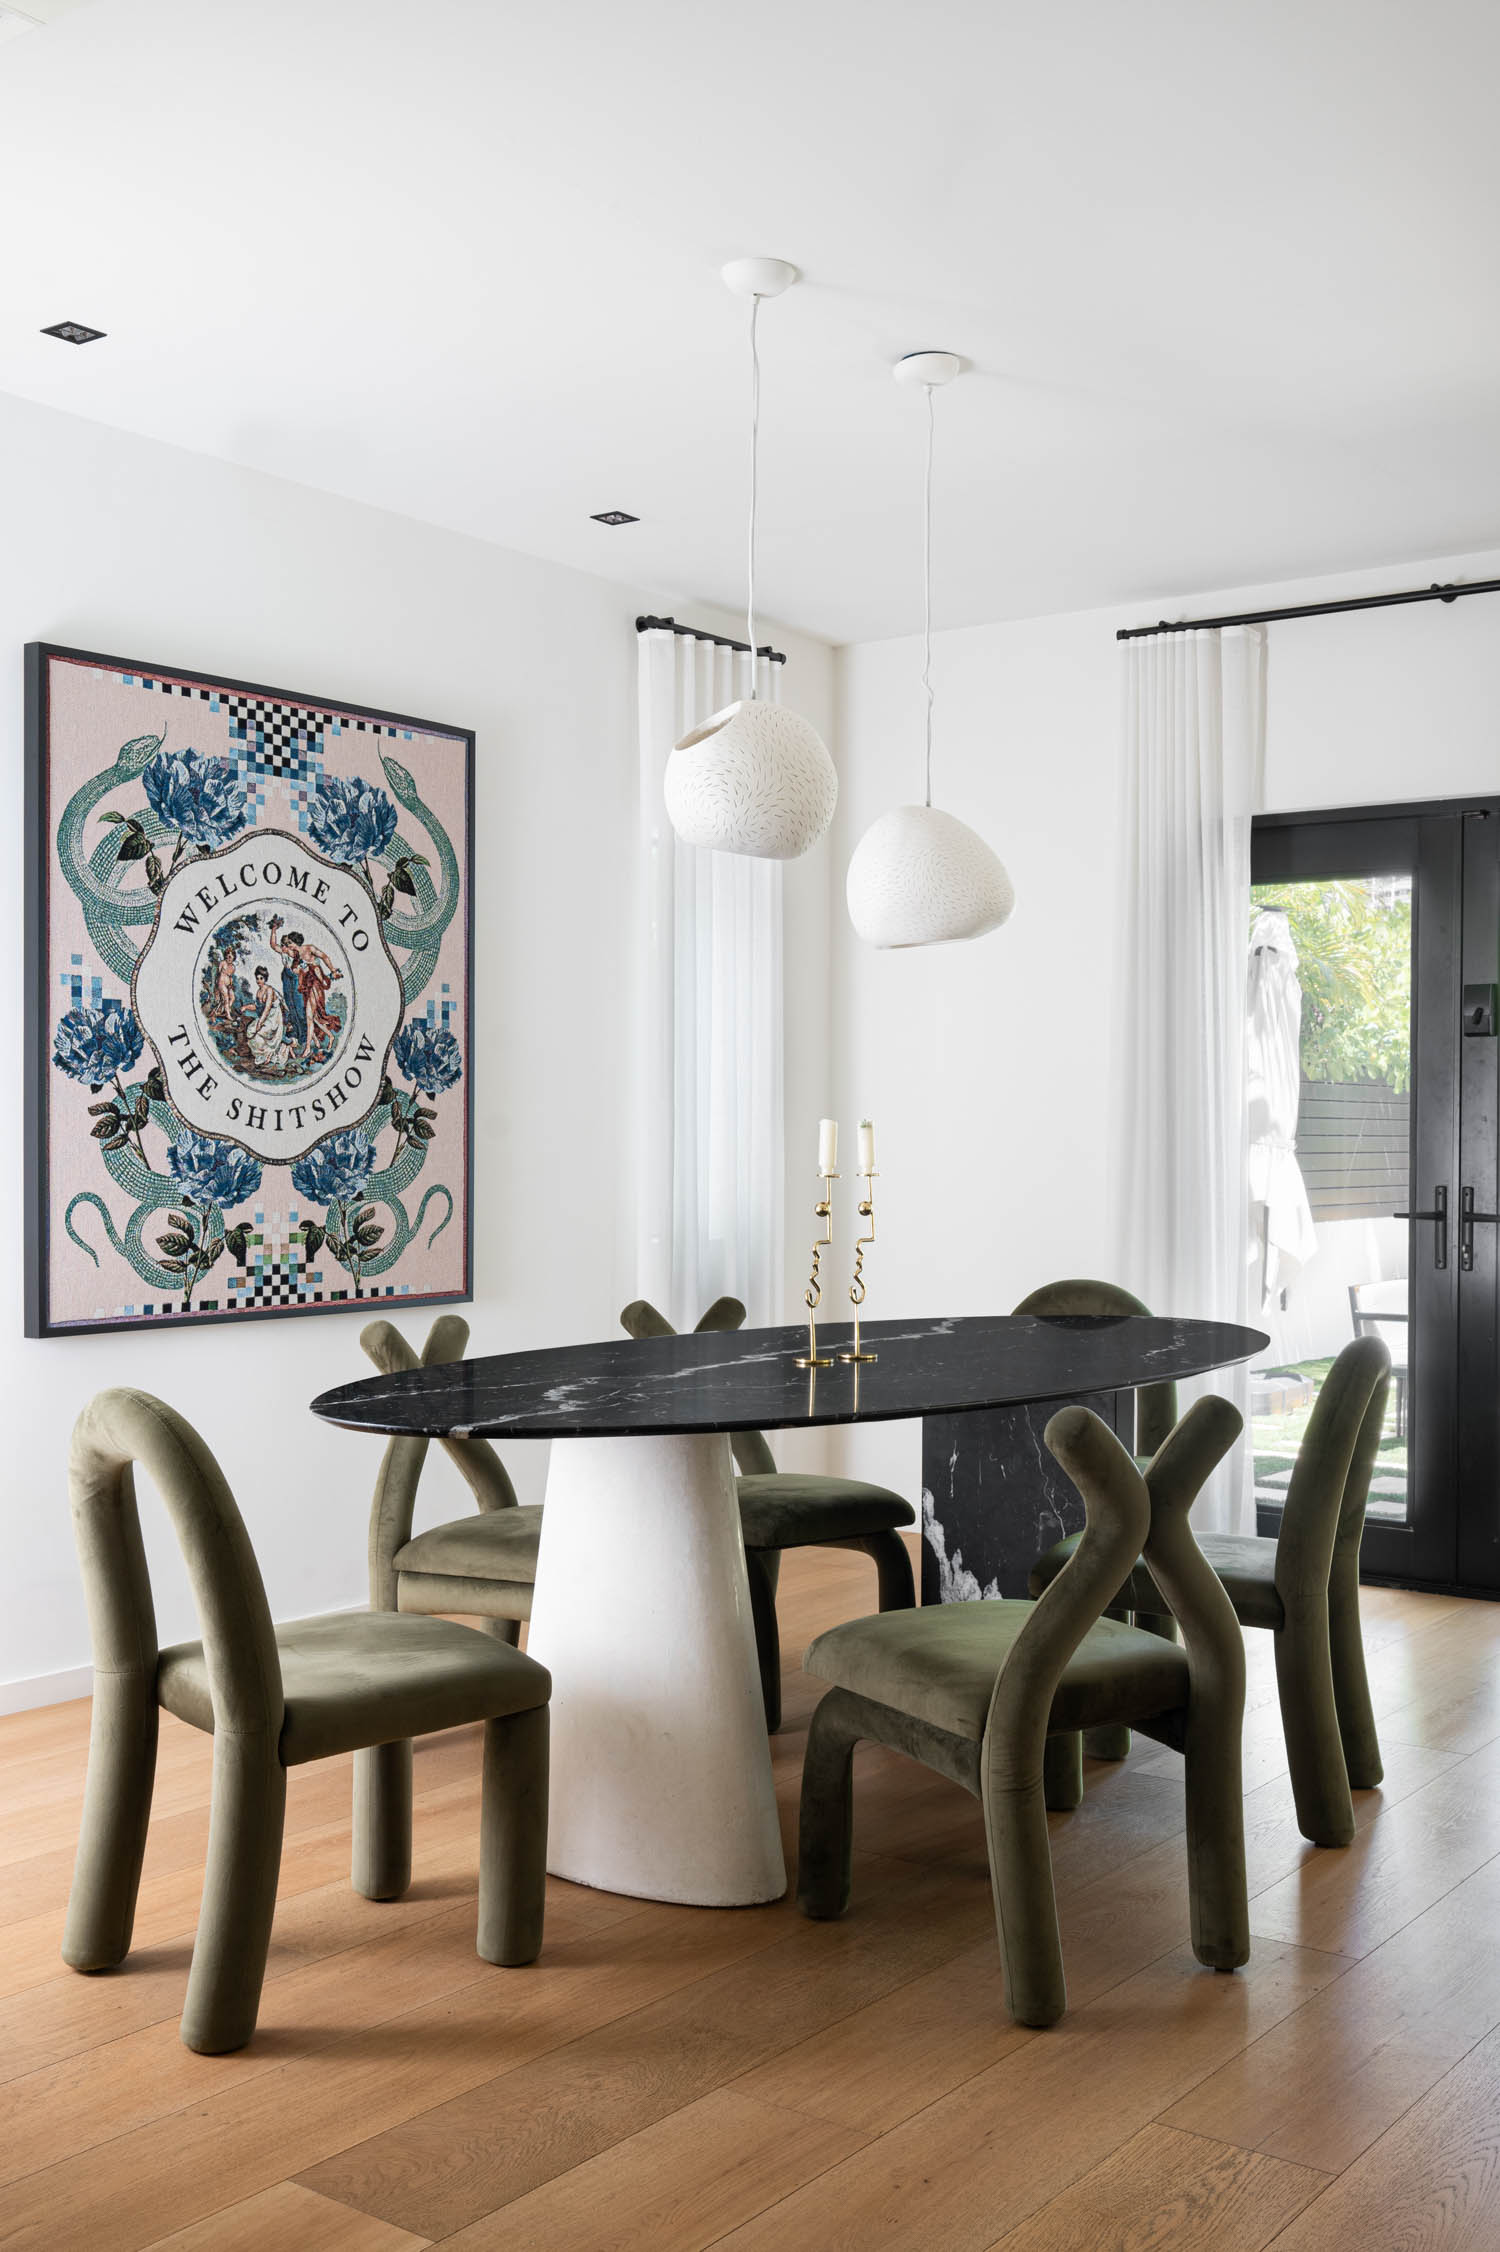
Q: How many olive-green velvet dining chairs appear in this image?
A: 6